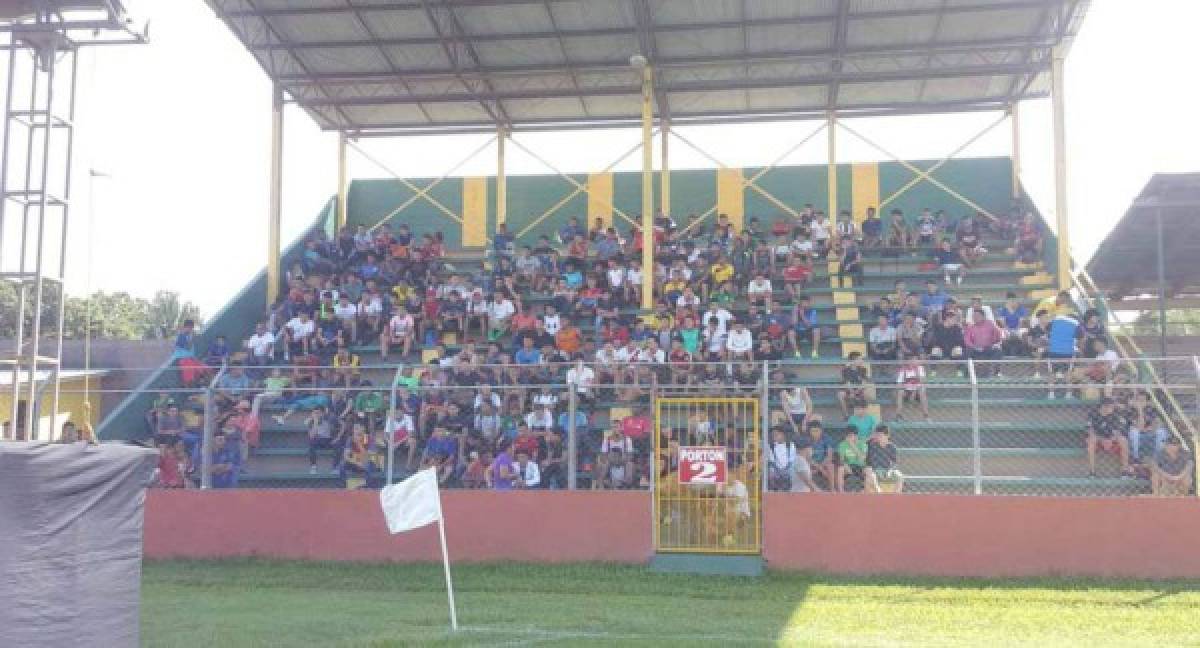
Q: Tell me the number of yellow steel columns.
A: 8